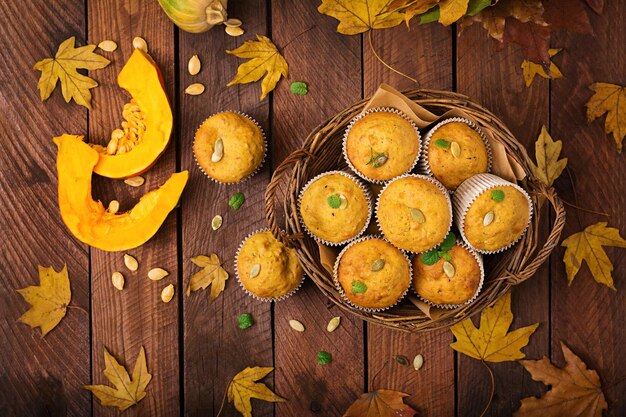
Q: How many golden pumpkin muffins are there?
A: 9